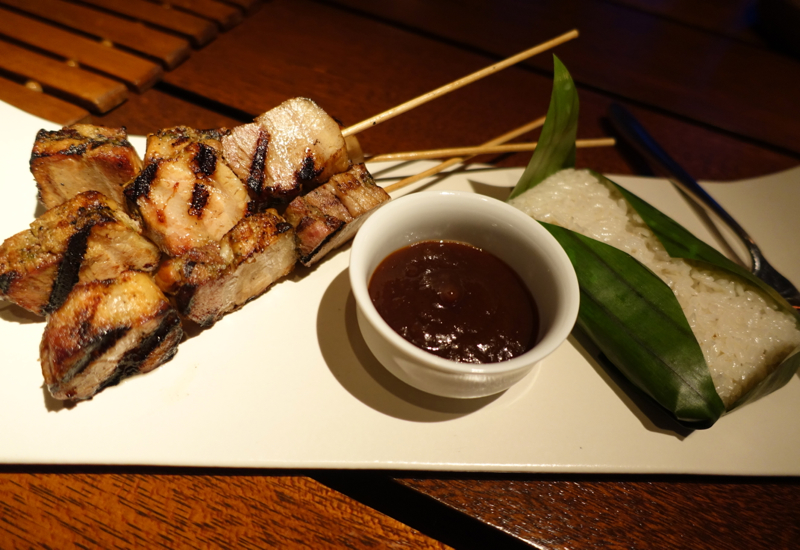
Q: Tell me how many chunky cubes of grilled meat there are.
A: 7